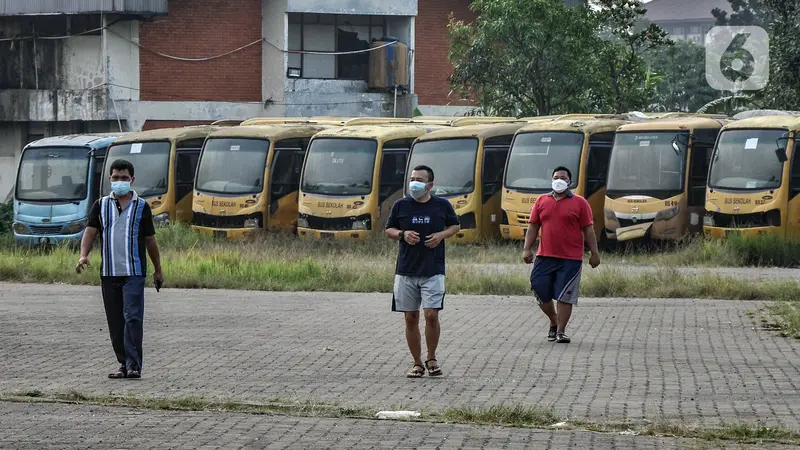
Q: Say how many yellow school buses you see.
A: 7